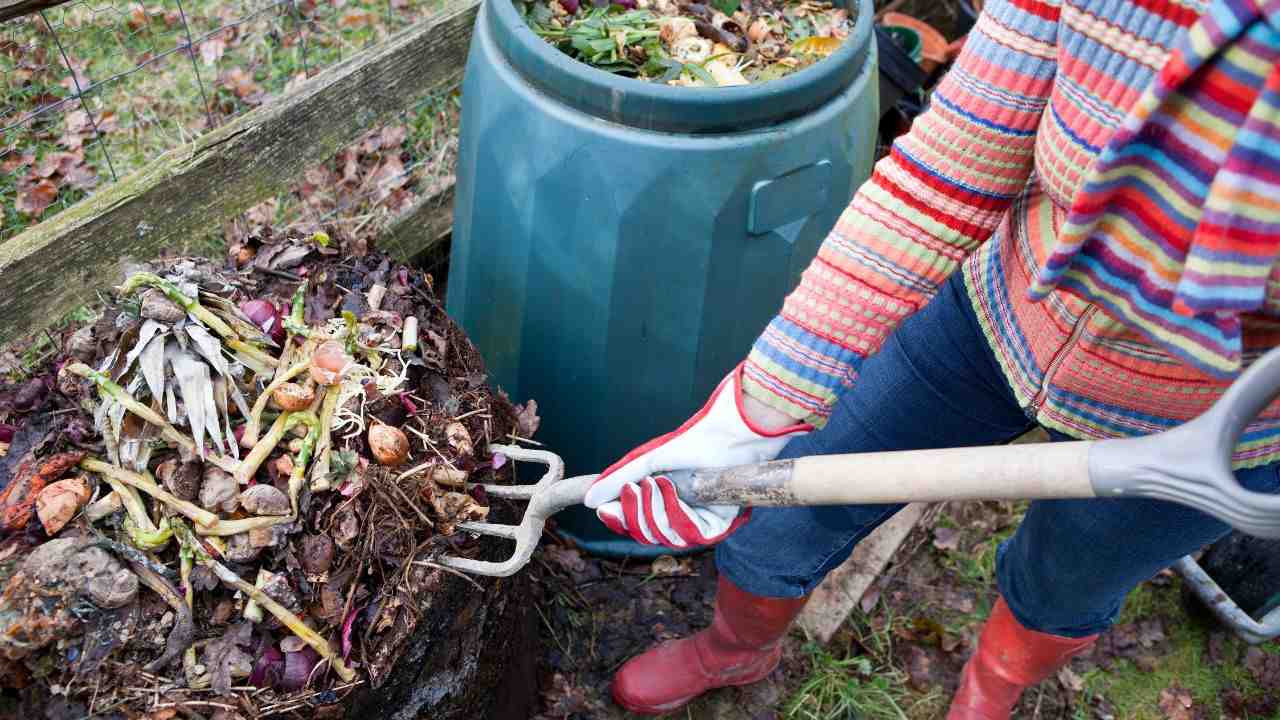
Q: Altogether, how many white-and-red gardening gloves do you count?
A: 1